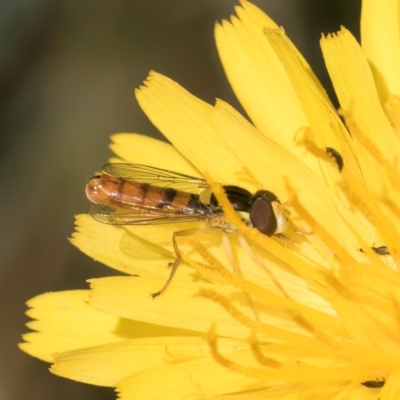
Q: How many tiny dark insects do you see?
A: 3